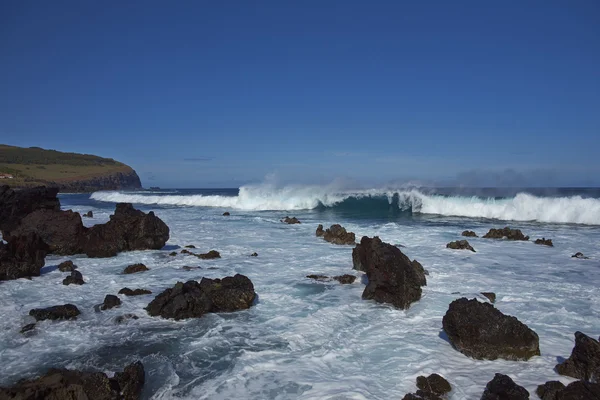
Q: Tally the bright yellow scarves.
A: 0